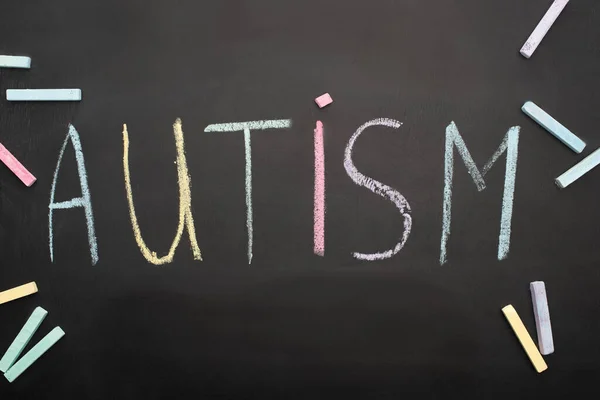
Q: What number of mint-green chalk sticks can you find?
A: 2